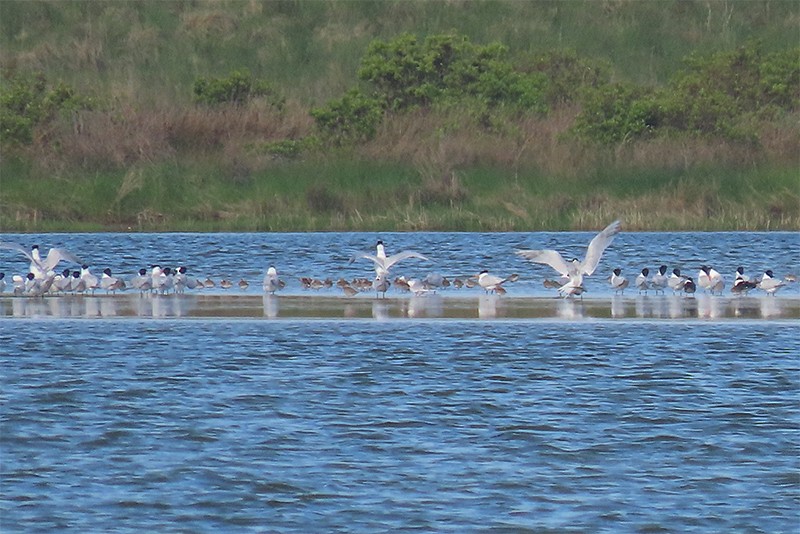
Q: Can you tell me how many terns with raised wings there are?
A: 3